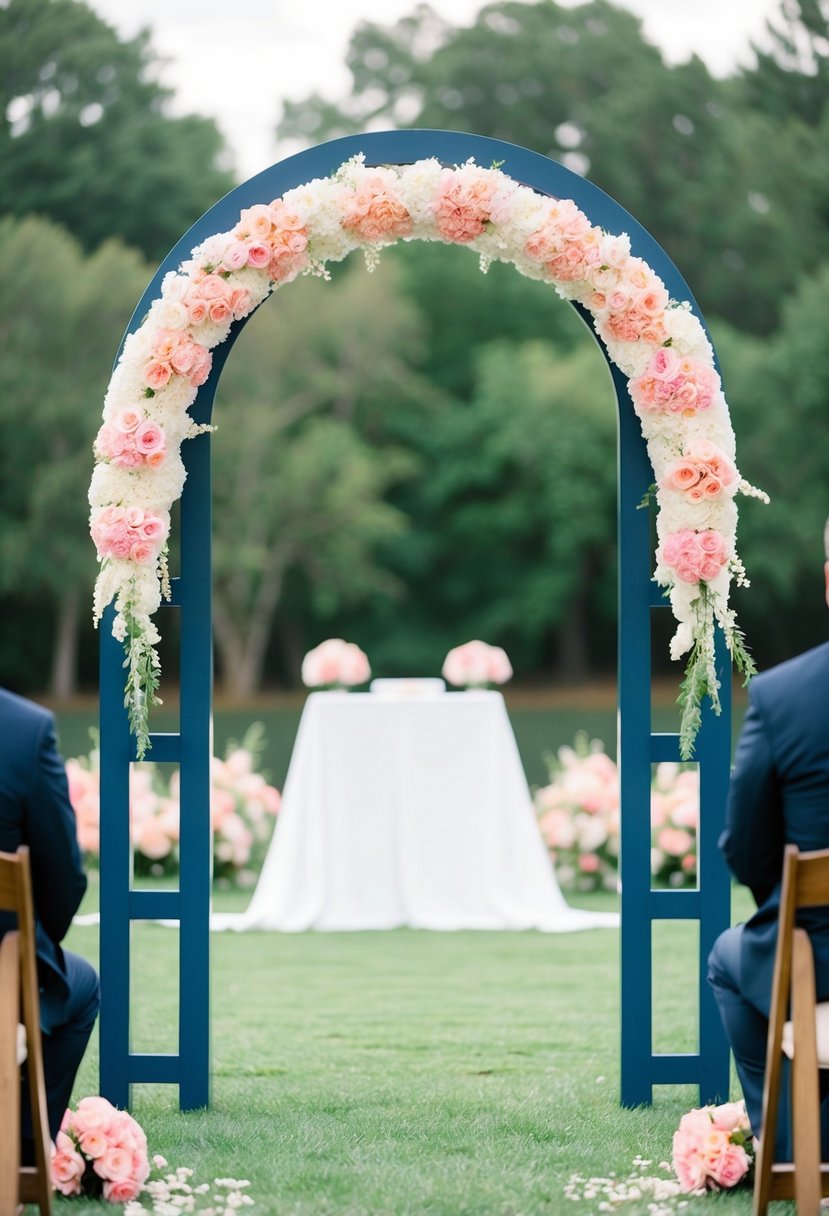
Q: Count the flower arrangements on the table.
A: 2